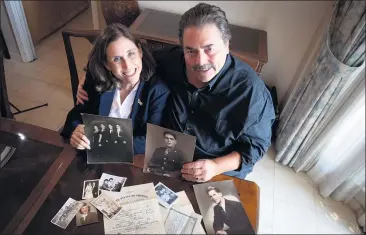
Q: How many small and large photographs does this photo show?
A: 9